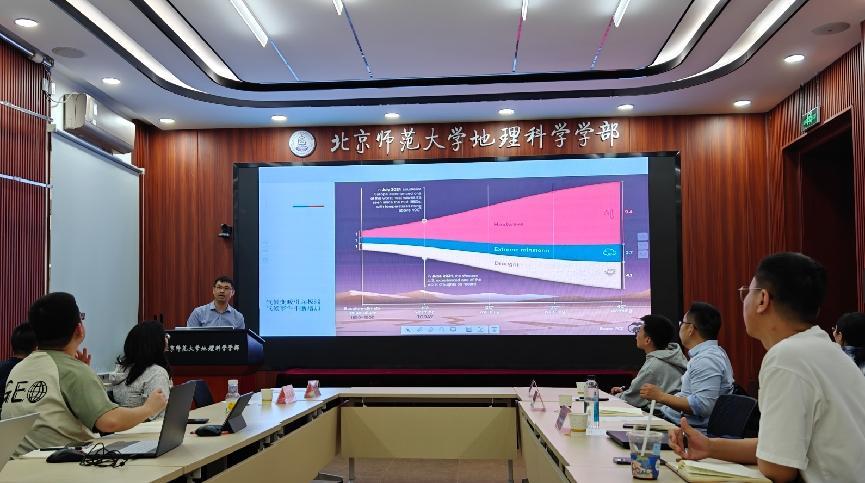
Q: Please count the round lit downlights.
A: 9